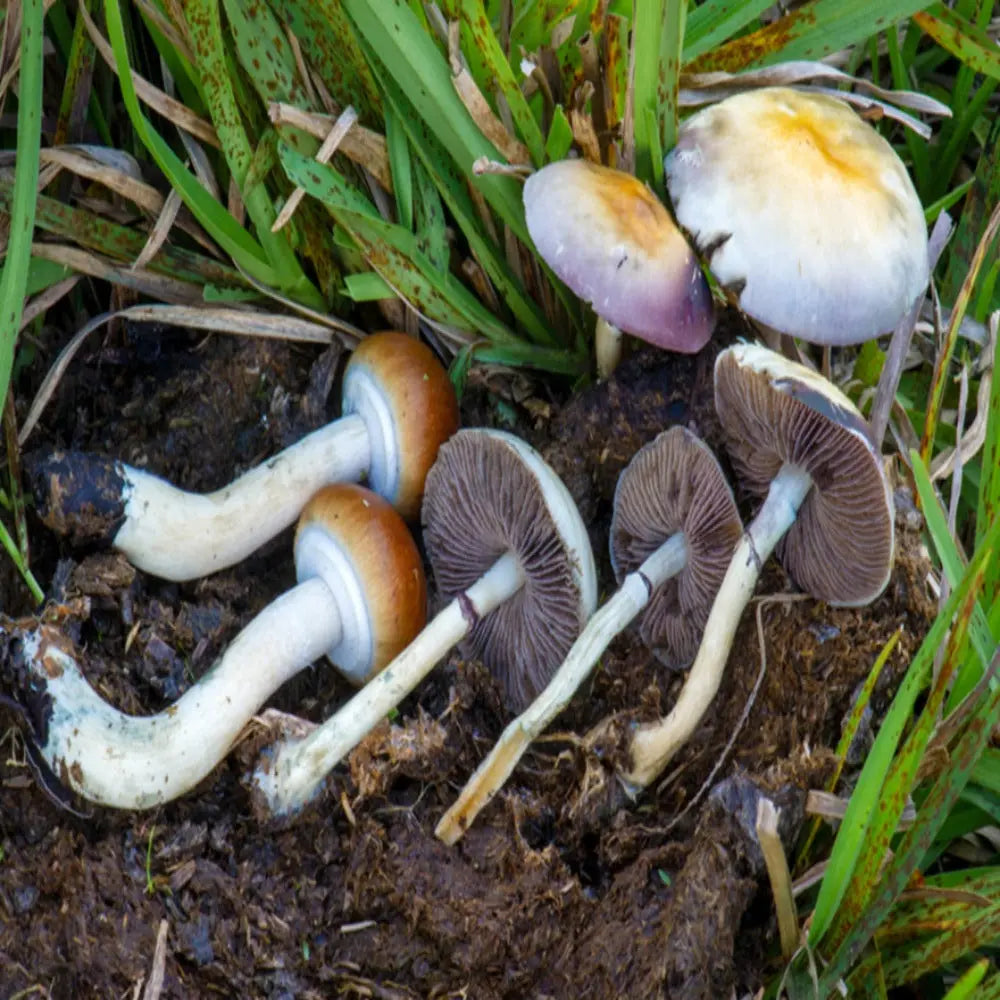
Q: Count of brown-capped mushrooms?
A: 2